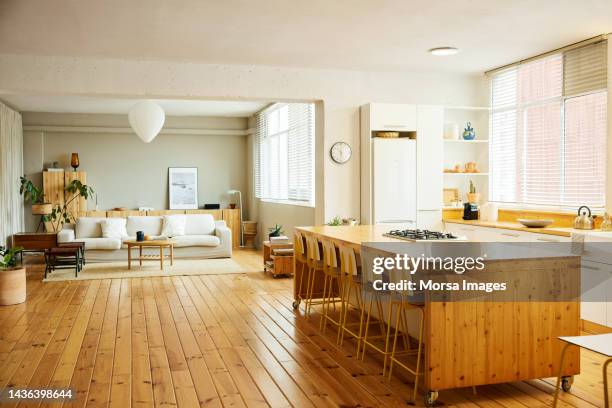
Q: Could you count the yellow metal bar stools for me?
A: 6